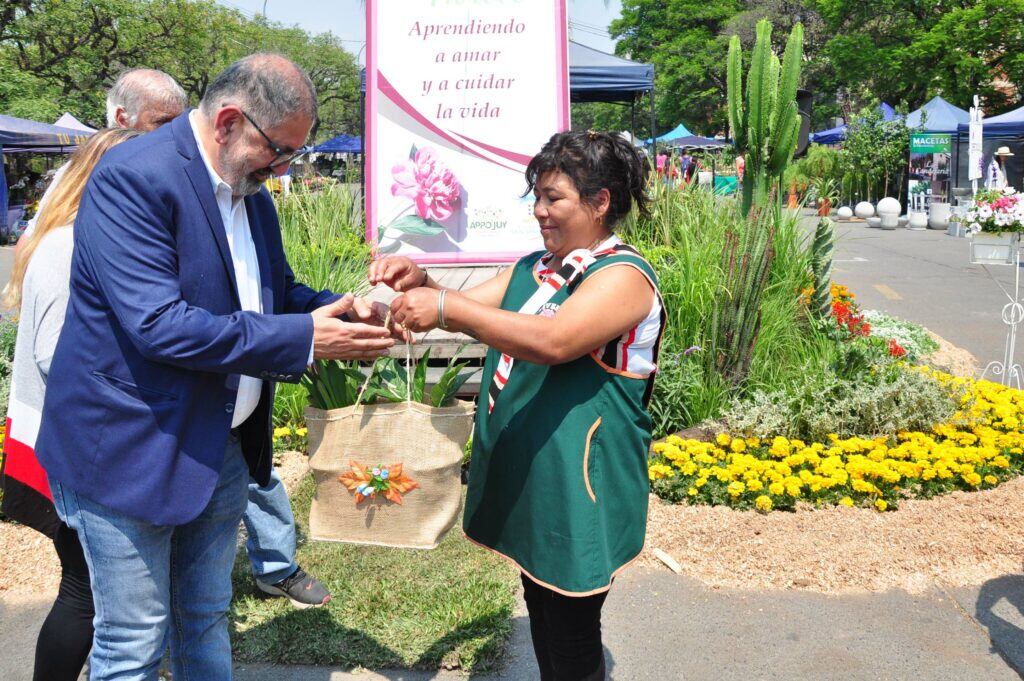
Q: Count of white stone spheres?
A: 3